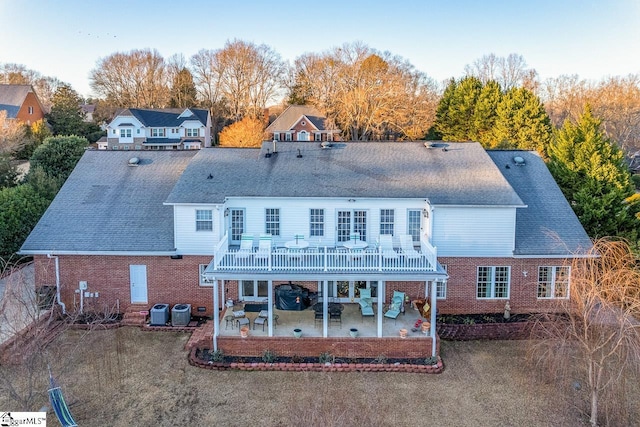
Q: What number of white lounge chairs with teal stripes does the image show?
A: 2